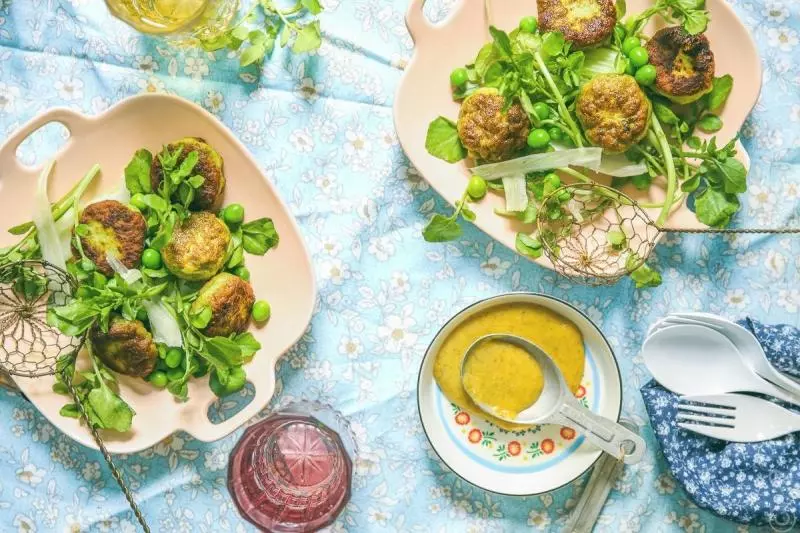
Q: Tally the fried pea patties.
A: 9